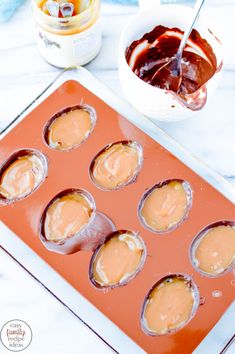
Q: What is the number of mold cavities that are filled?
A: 8